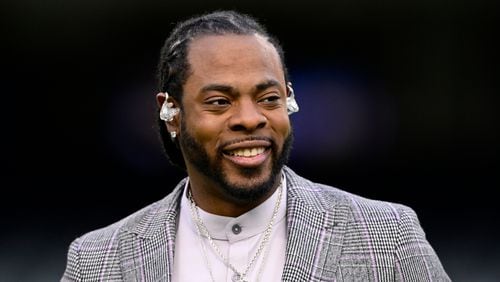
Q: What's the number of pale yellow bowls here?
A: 0